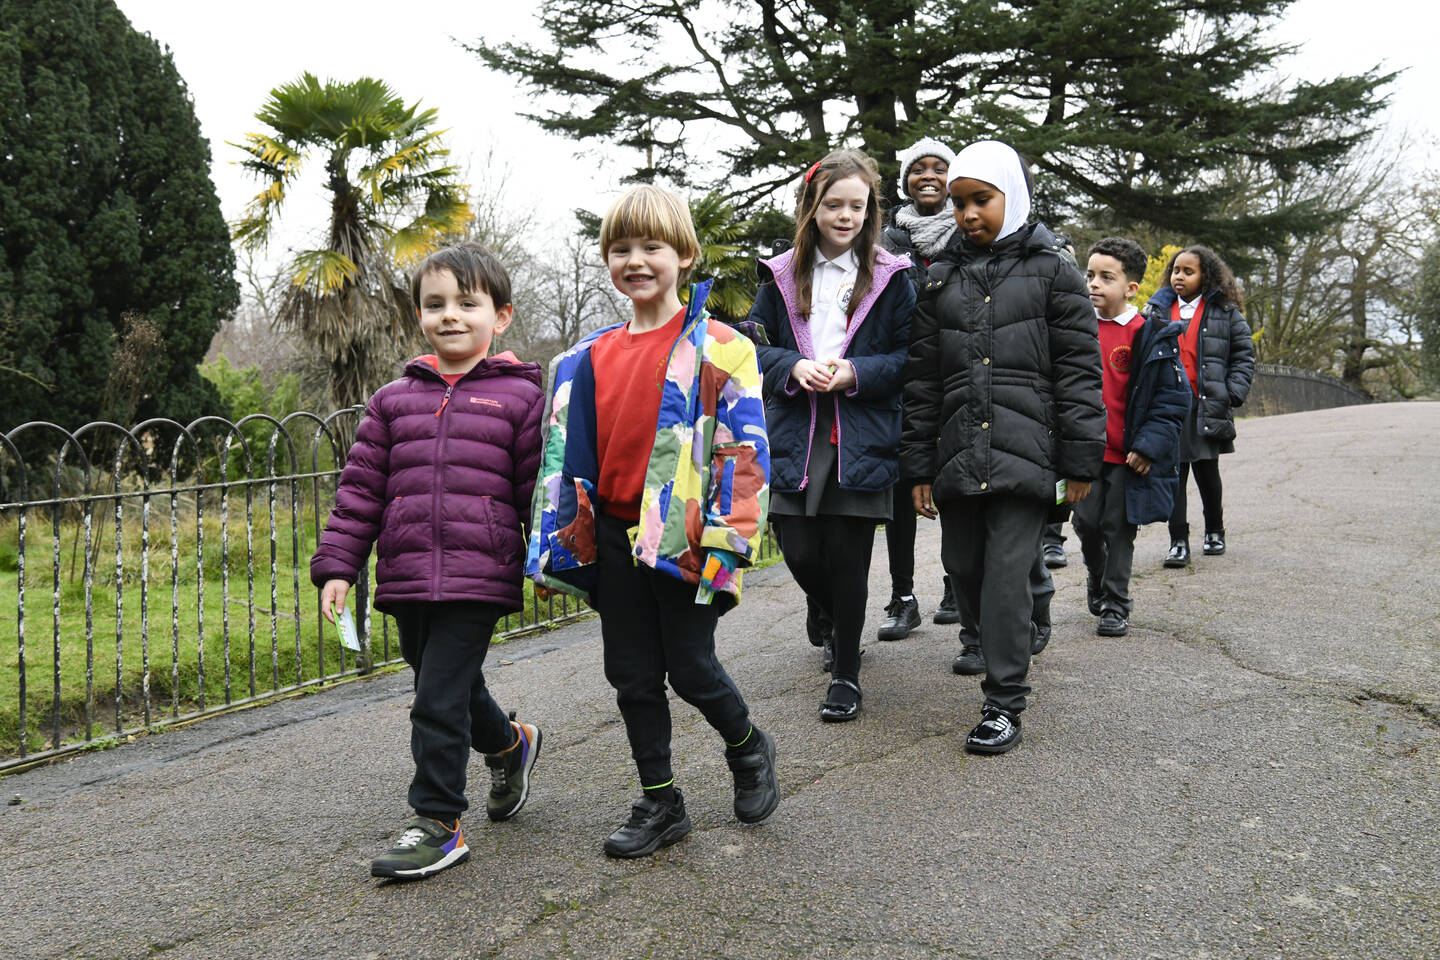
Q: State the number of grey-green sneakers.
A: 2